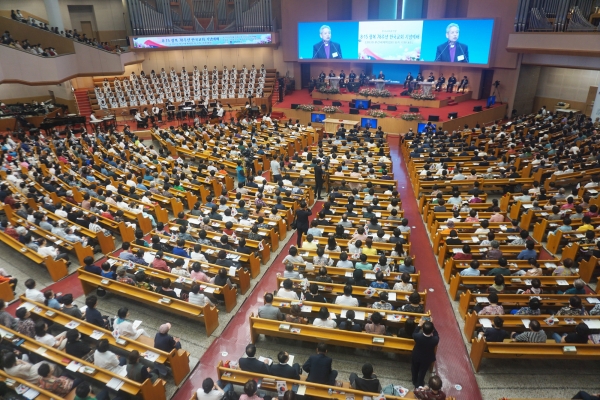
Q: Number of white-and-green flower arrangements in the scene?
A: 7